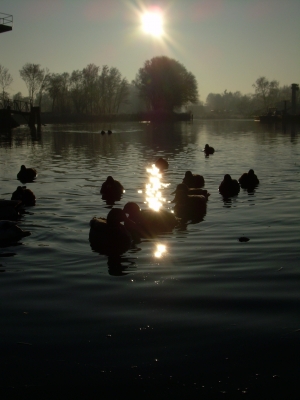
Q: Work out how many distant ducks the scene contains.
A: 2